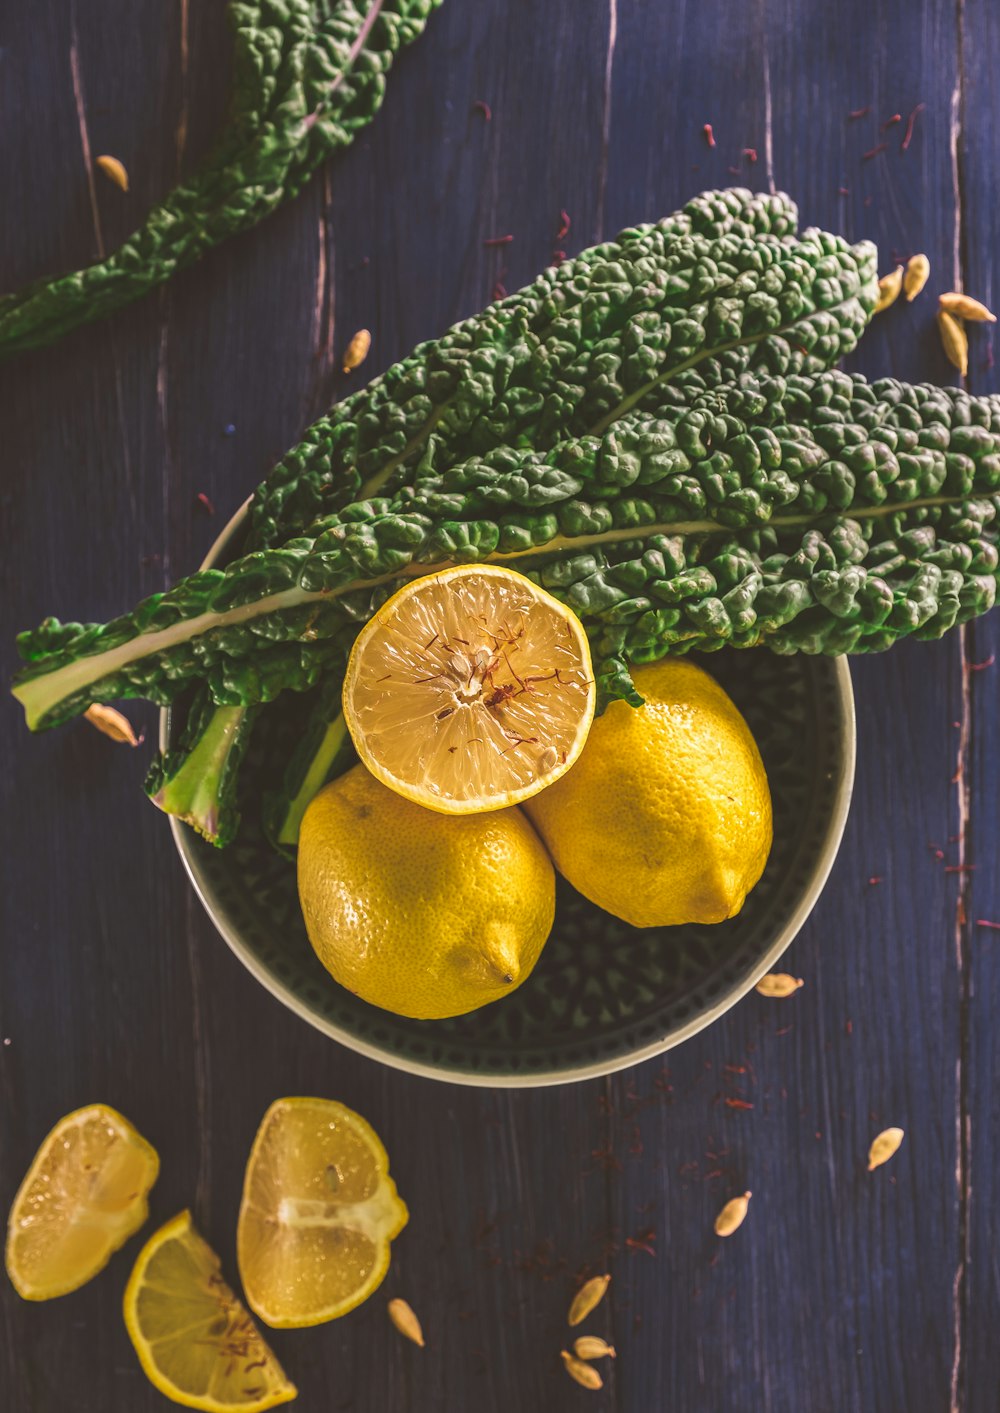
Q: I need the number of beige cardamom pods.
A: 14